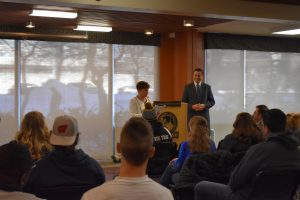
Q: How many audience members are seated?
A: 10